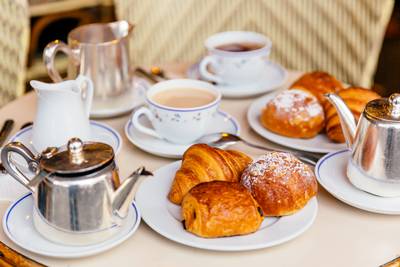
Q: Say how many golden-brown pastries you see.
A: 6